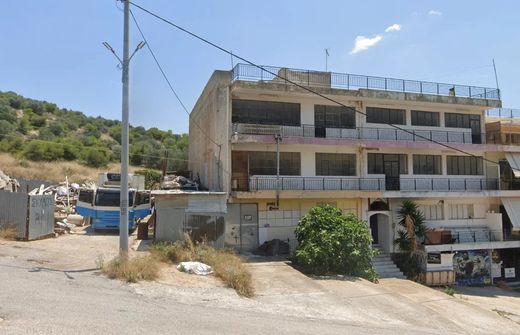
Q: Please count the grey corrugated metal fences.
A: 1